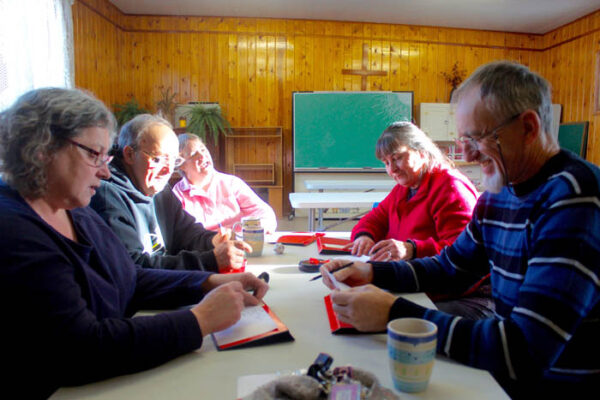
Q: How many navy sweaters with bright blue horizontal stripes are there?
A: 1